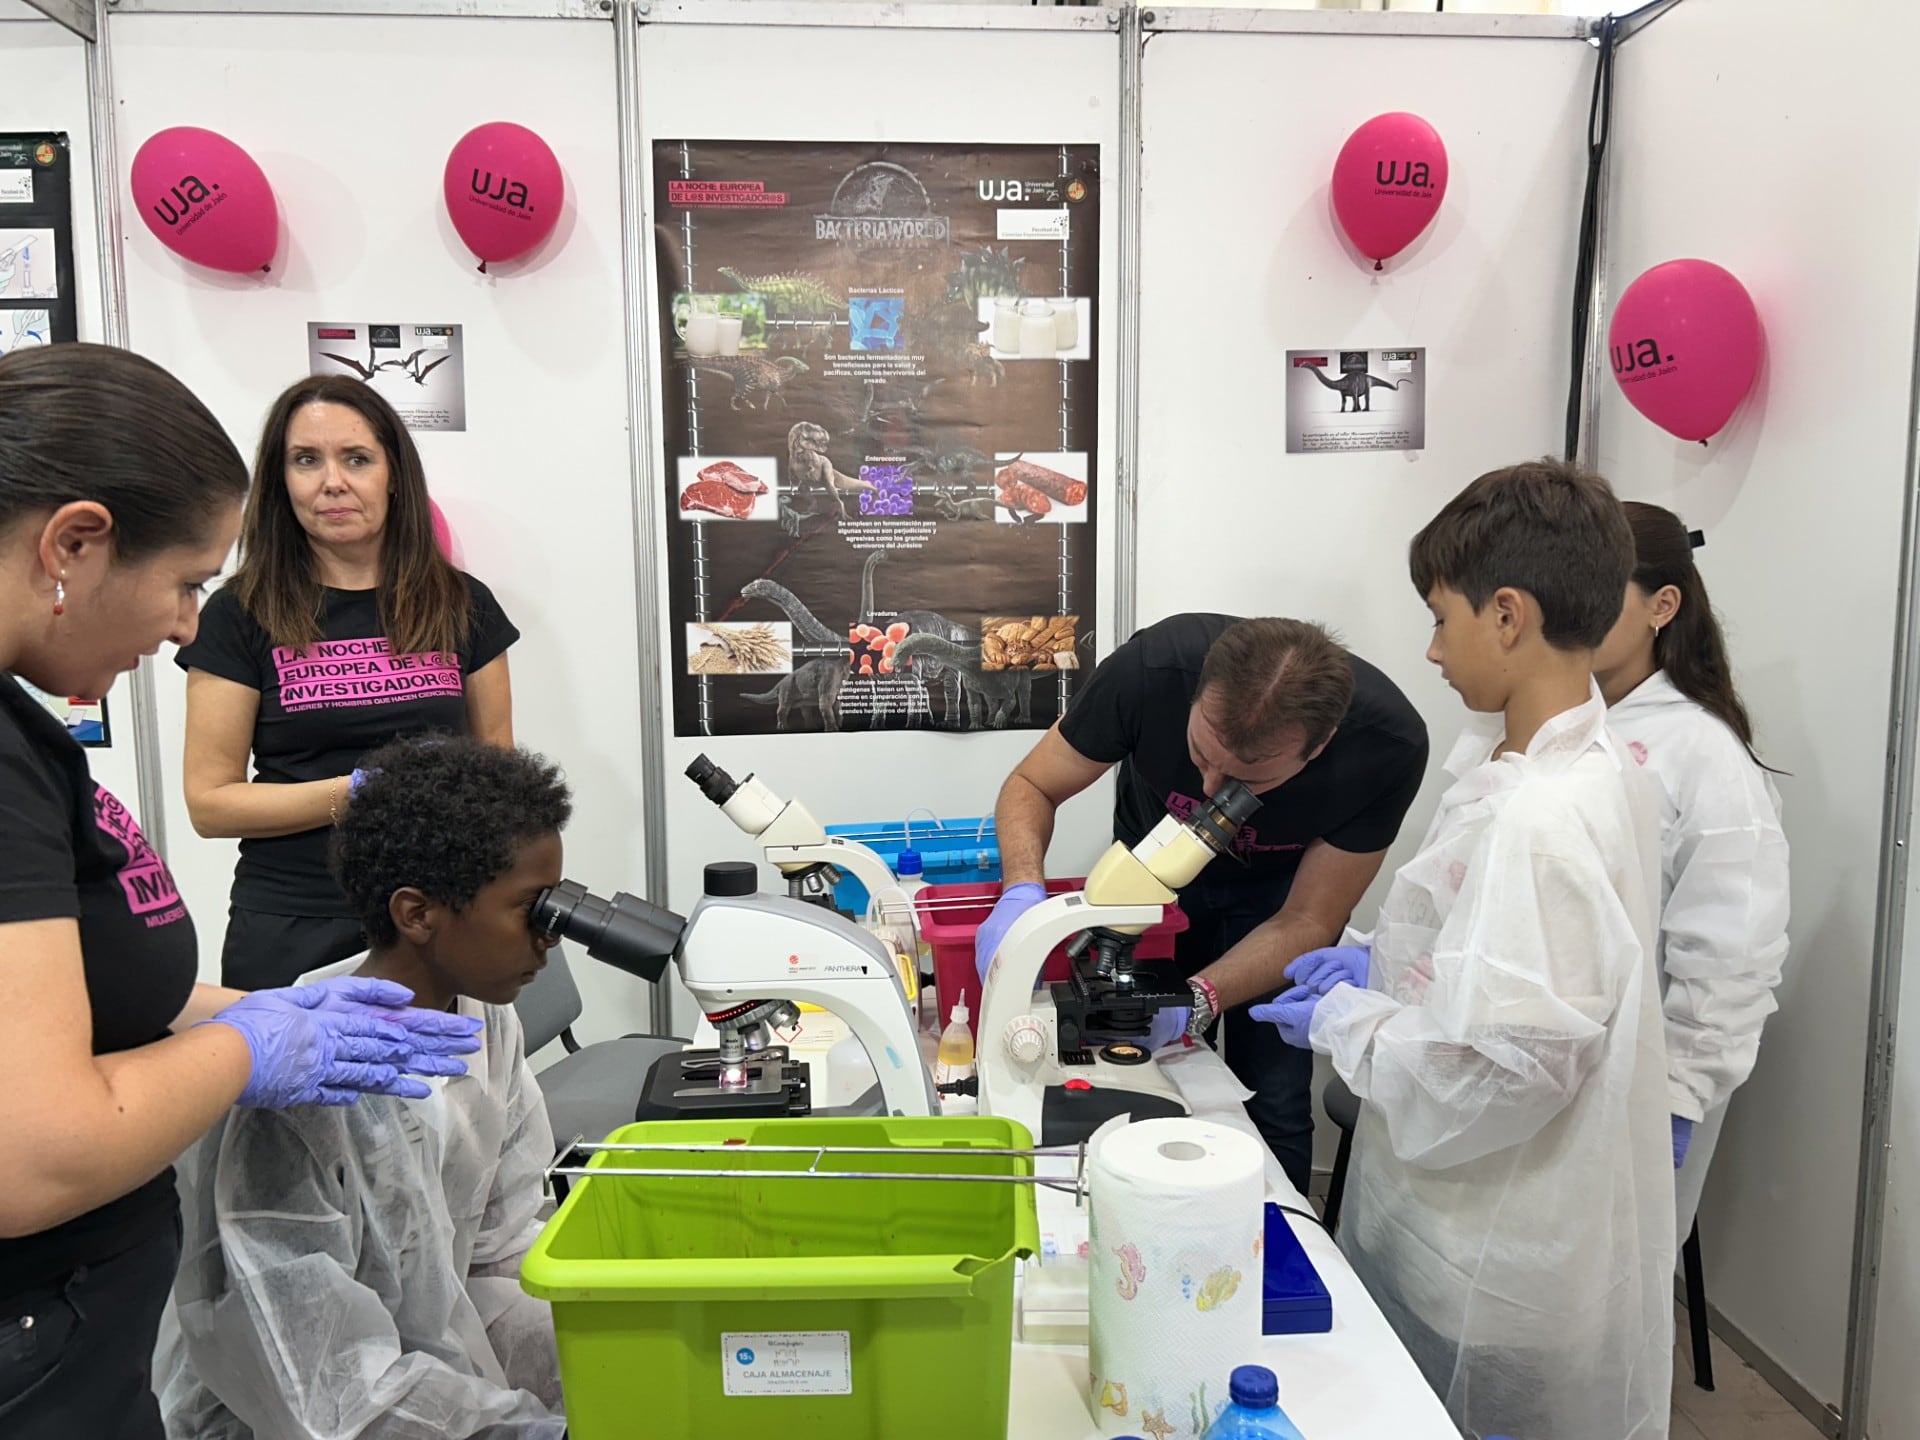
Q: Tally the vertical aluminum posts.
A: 5